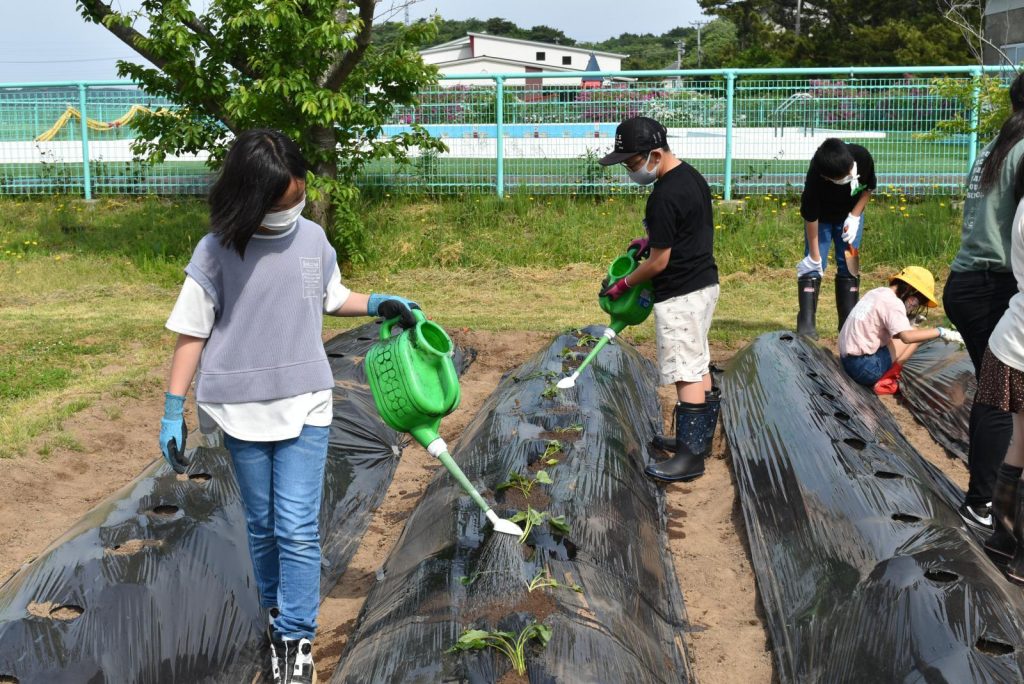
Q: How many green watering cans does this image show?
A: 2